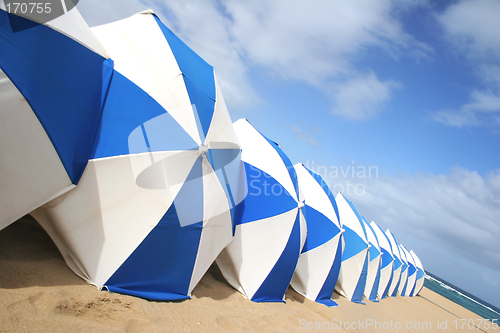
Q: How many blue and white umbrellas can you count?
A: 11